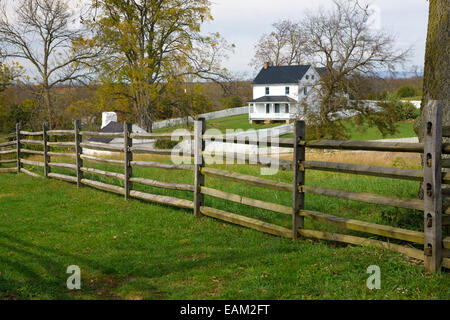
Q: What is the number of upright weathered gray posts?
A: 7